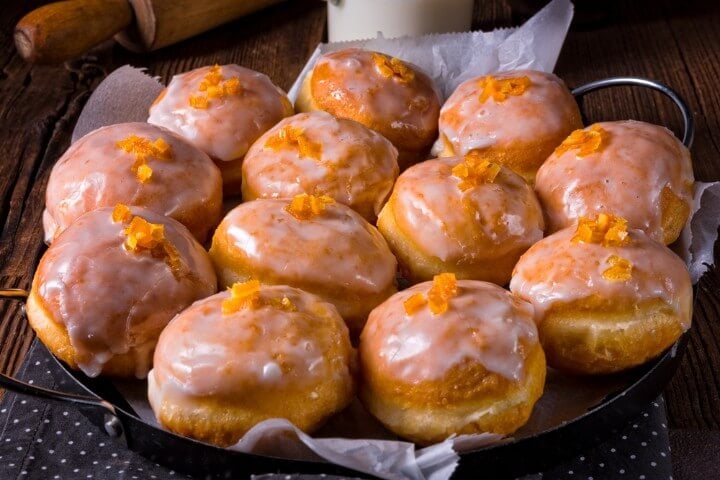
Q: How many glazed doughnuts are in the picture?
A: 12